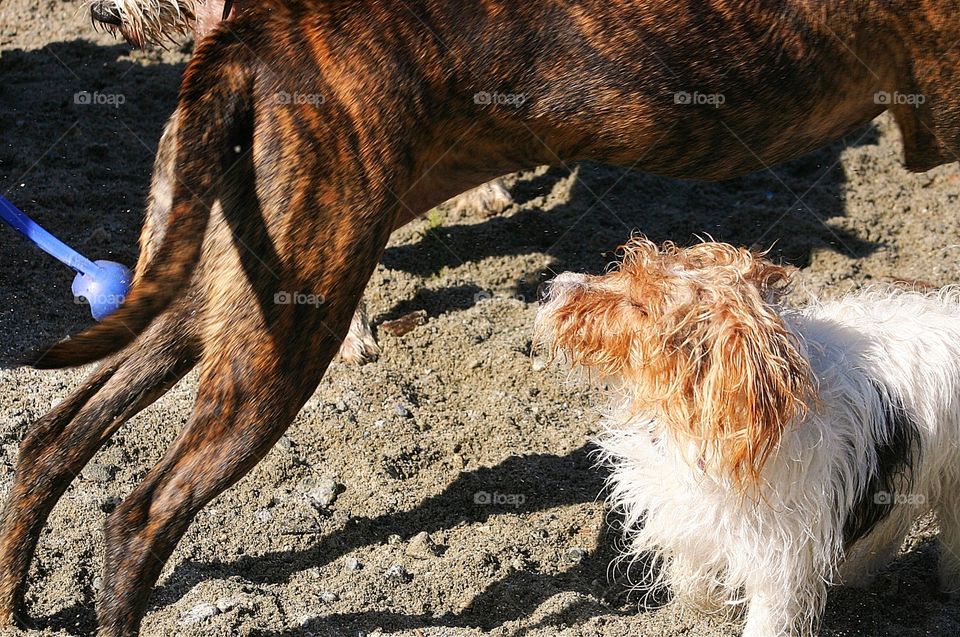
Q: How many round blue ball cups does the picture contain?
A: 1